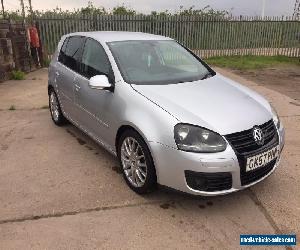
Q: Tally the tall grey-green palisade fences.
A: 1